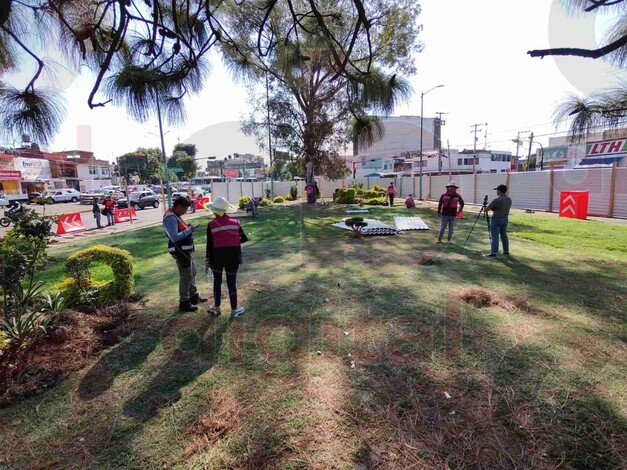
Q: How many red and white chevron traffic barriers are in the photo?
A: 4